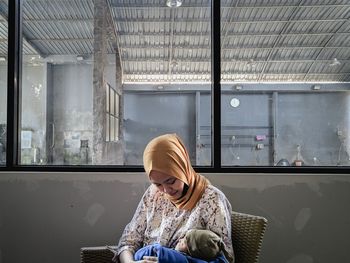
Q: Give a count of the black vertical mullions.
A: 2